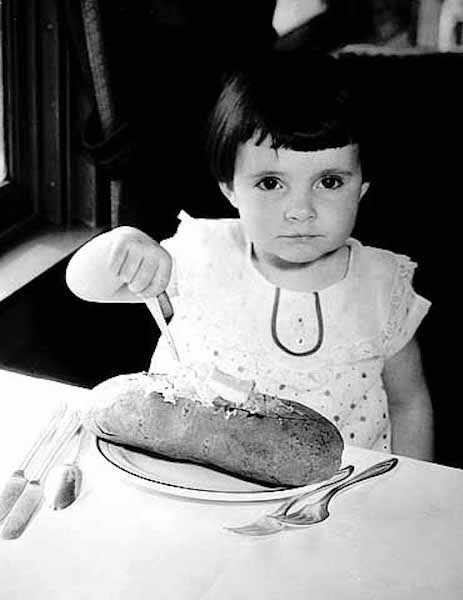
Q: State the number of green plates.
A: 0